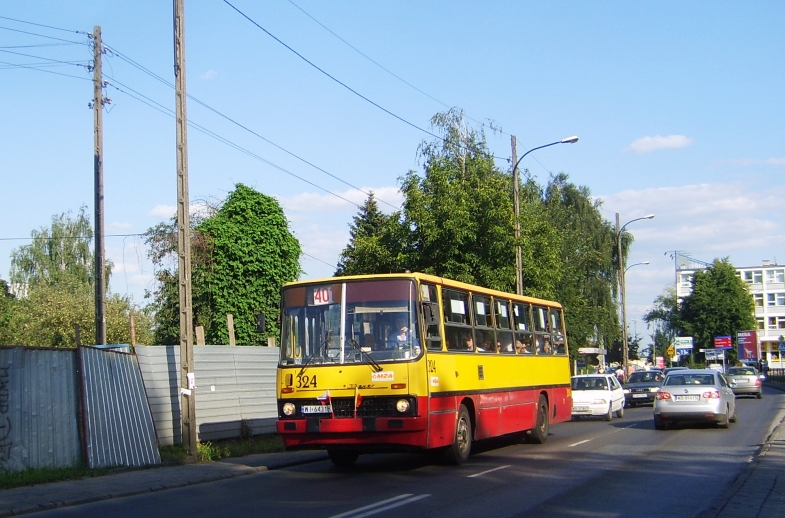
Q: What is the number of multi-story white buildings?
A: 1